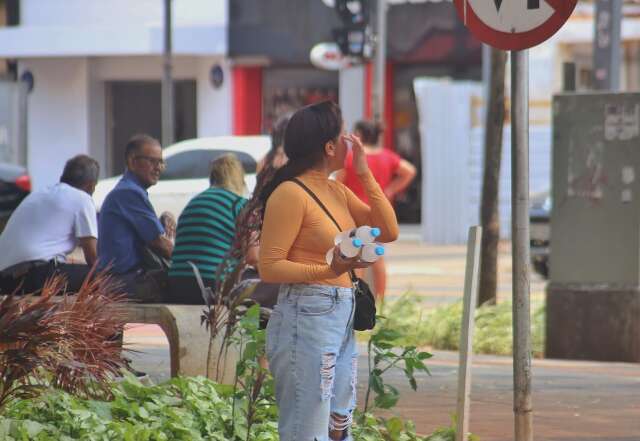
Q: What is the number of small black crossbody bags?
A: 1